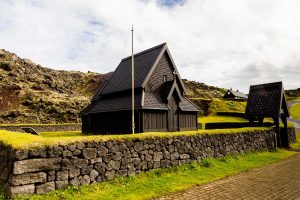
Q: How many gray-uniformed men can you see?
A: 0